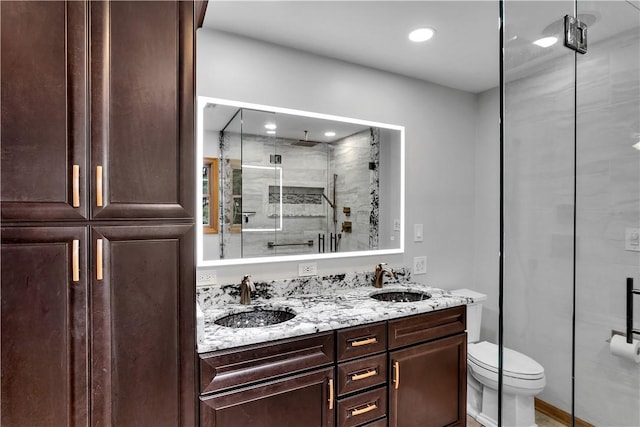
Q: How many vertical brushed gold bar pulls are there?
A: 6